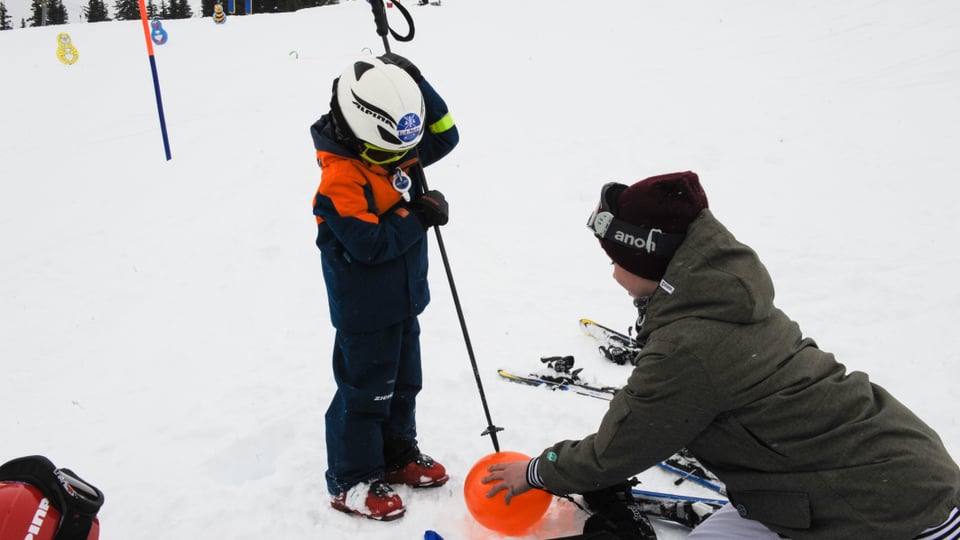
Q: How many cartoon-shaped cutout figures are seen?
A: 3